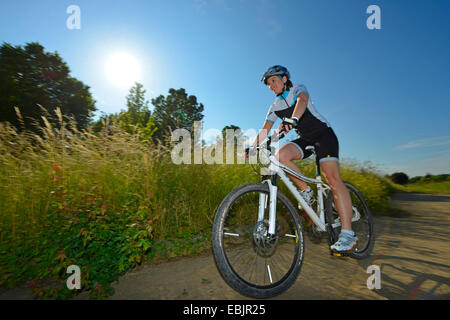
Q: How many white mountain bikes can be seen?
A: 1